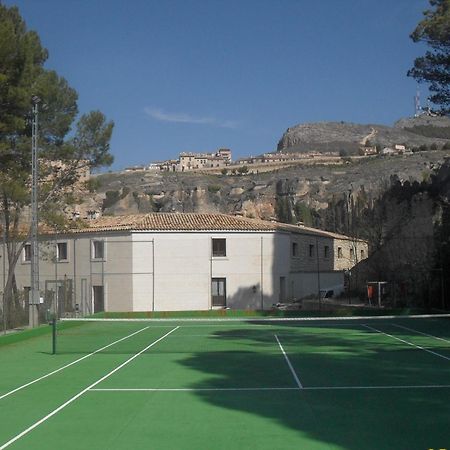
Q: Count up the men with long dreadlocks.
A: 0